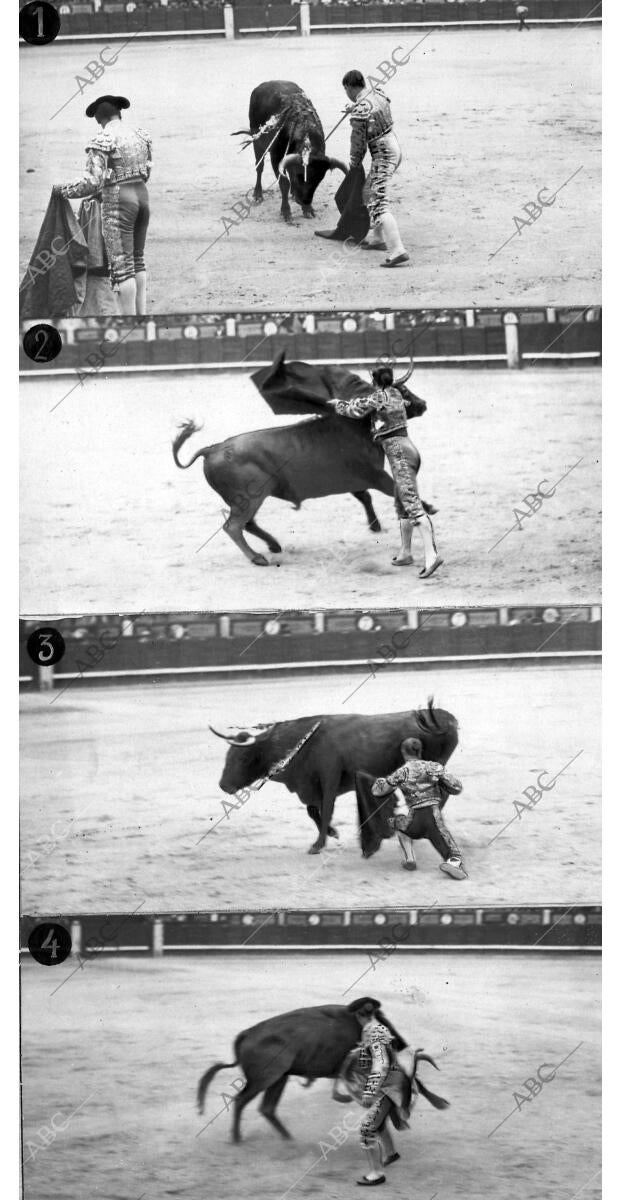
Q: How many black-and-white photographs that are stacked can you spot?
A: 4